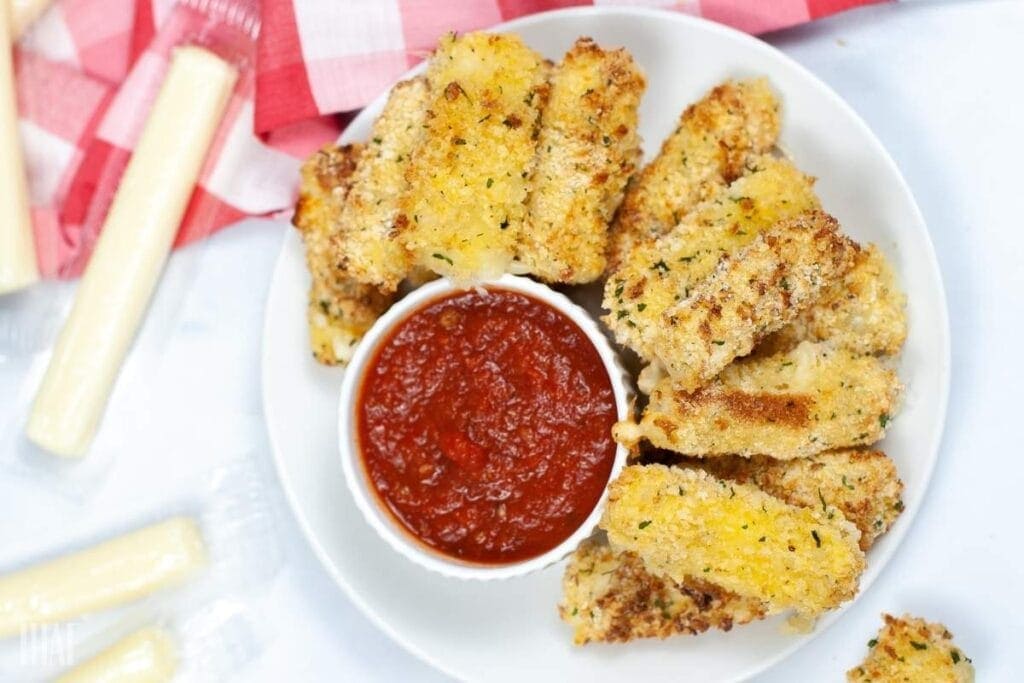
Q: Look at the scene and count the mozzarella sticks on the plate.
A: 12